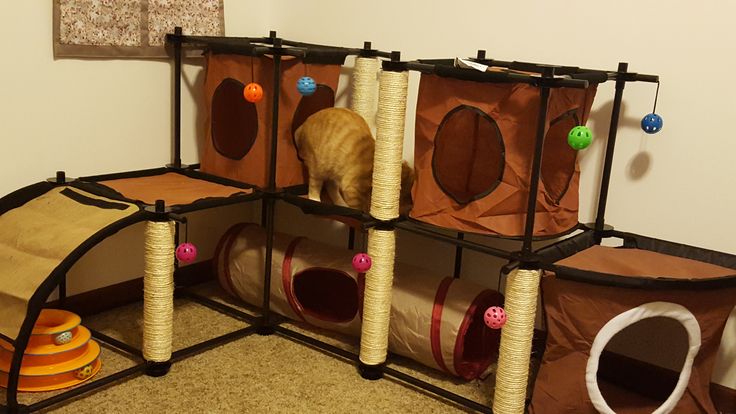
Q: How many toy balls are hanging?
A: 7